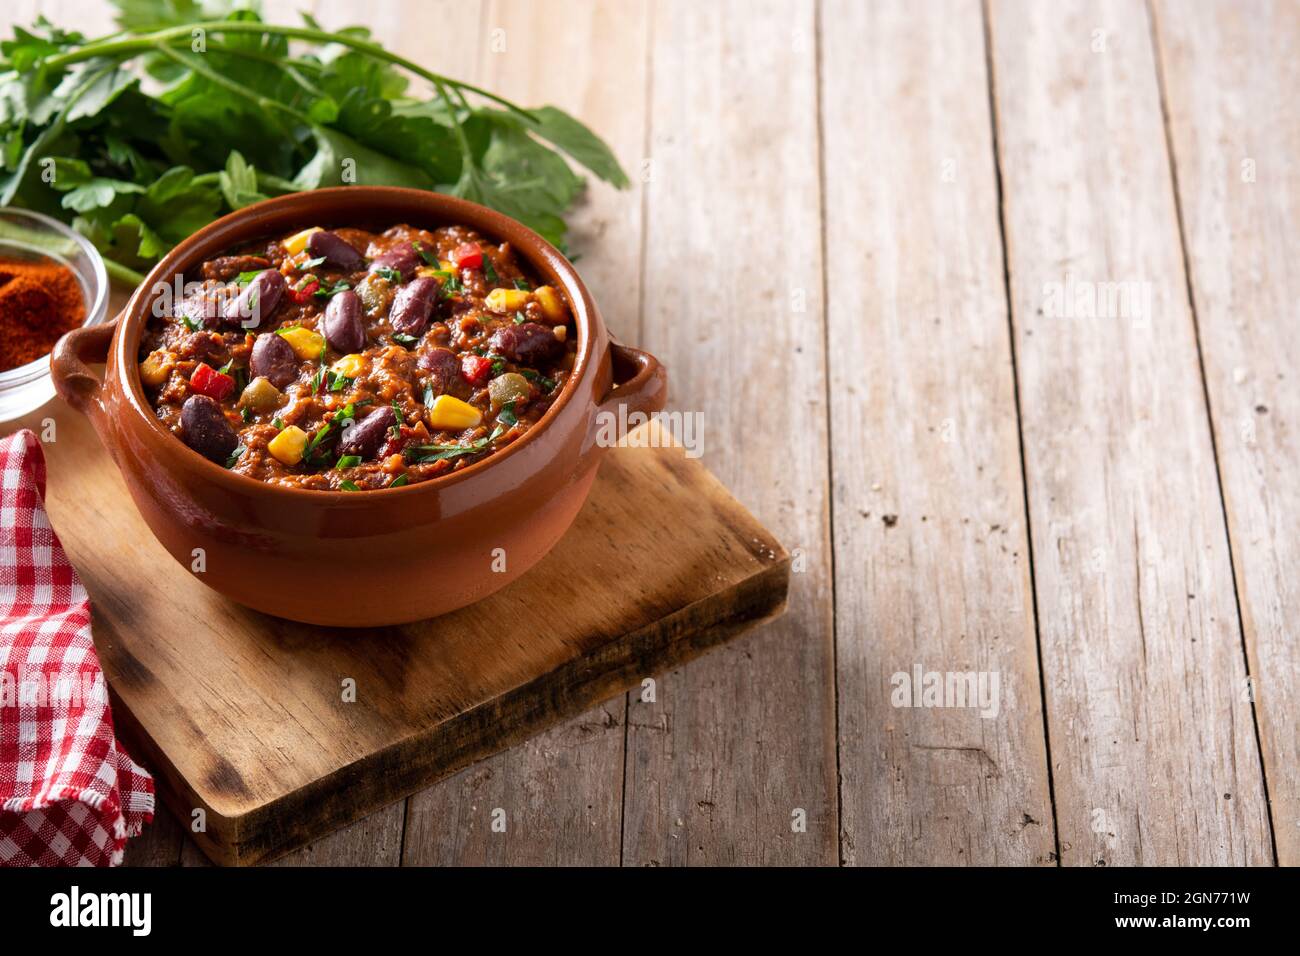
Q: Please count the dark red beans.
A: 11